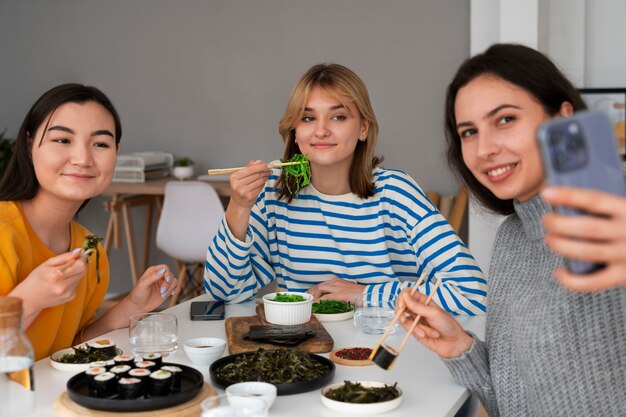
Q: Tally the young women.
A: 3